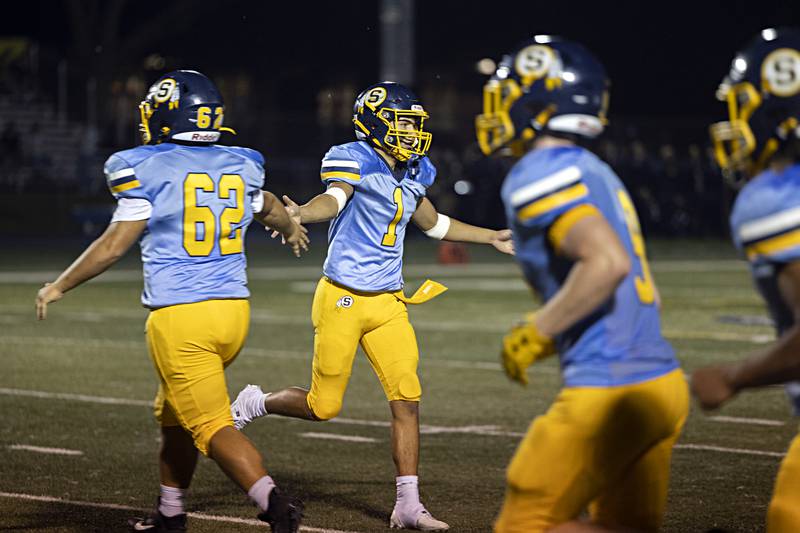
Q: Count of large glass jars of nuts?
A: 0